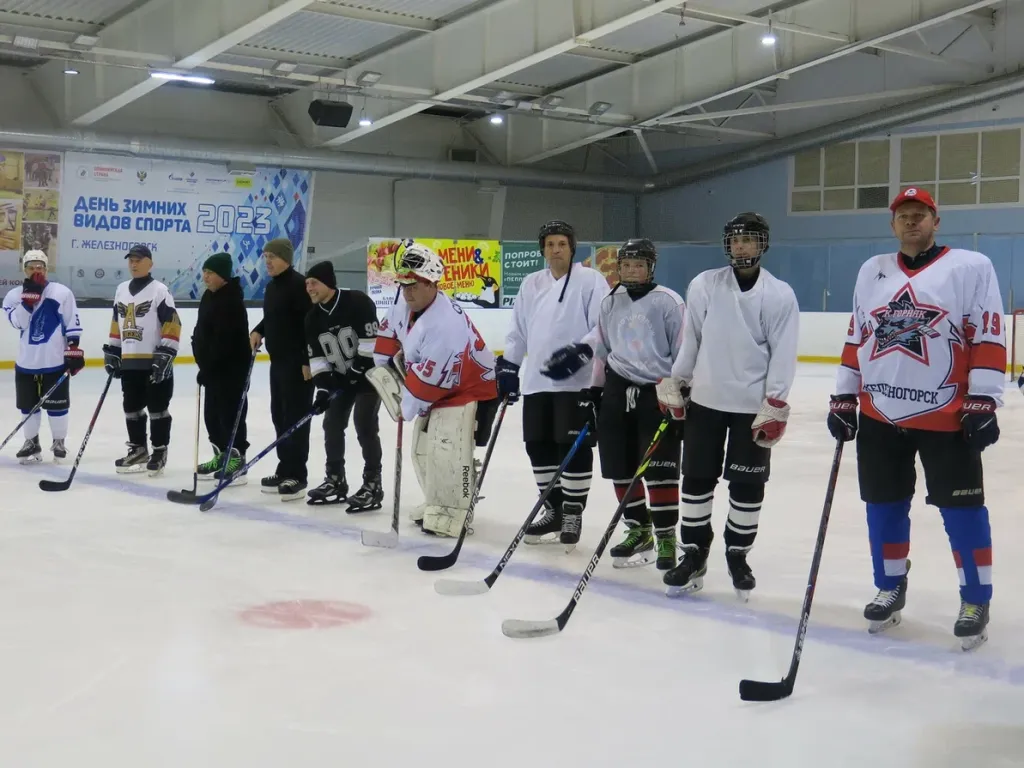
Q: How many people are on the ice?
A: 10